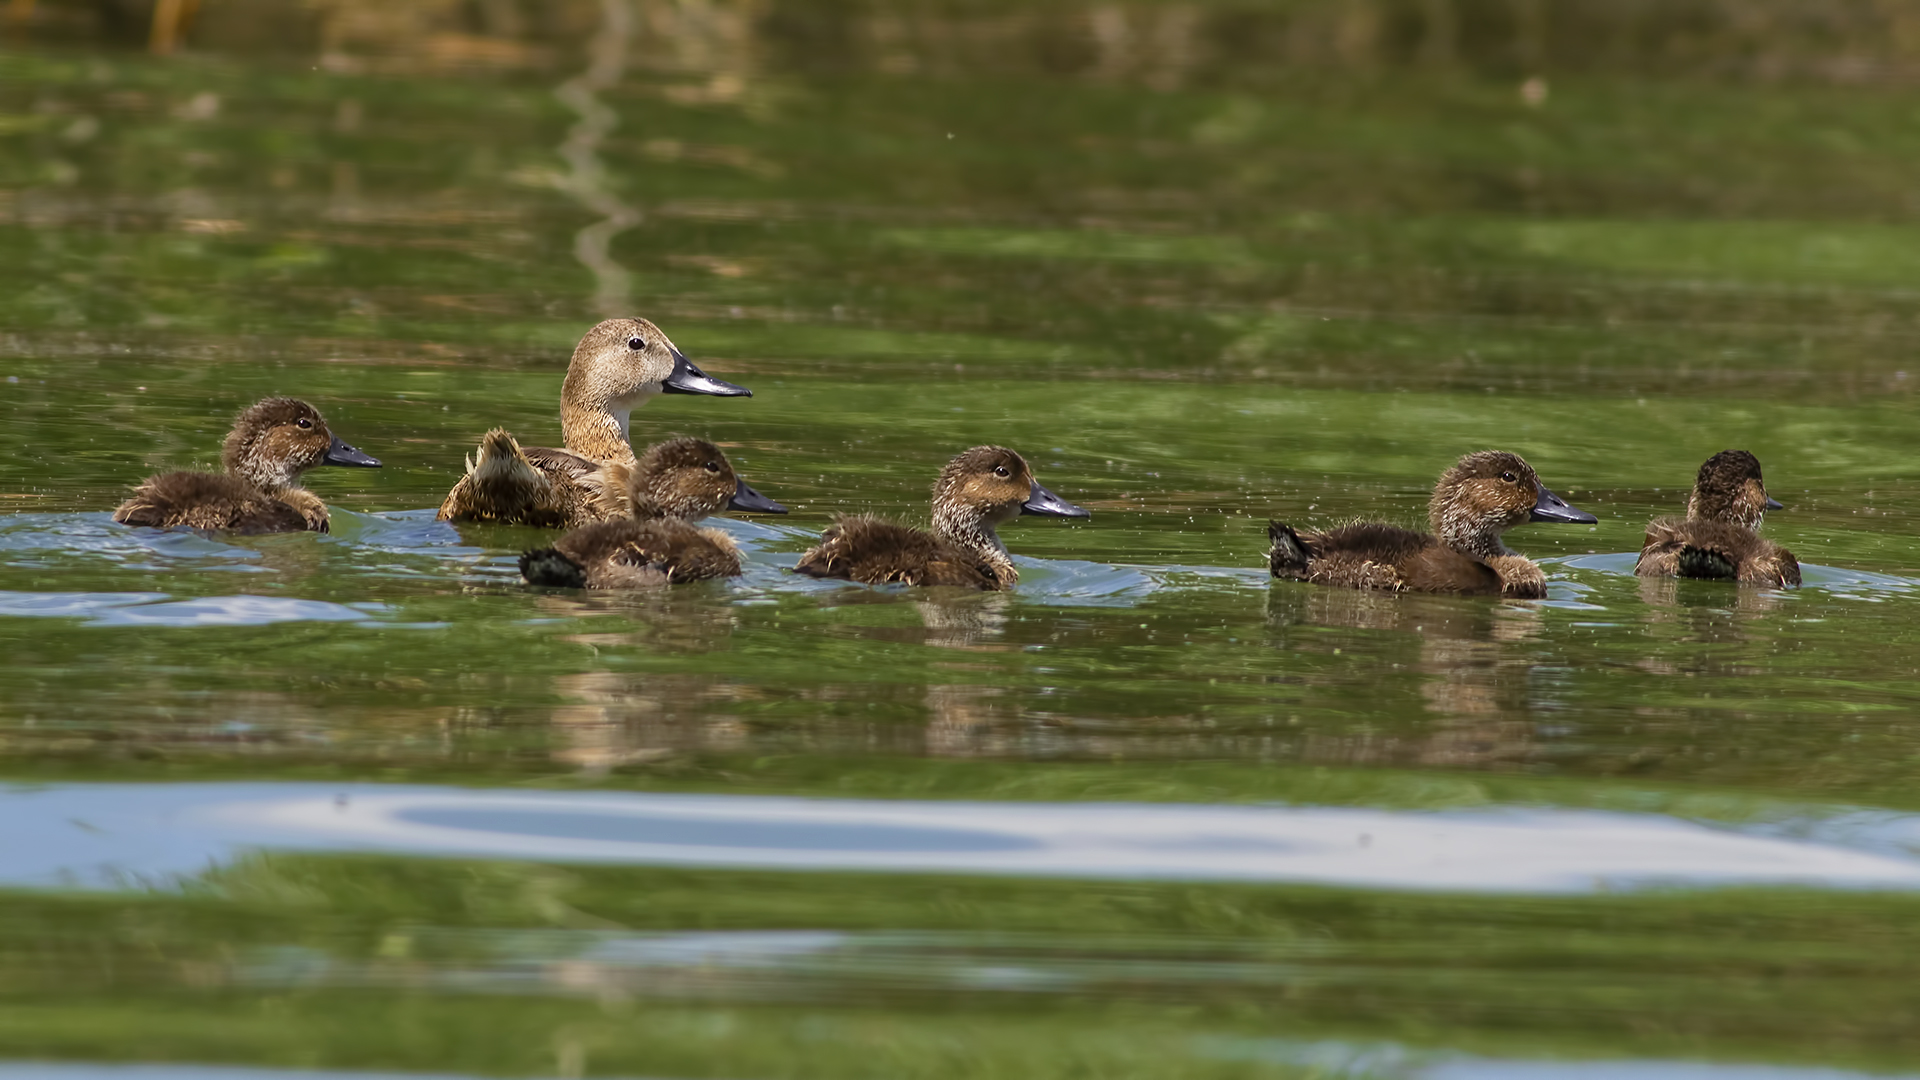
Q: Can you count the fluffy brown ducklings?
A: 5